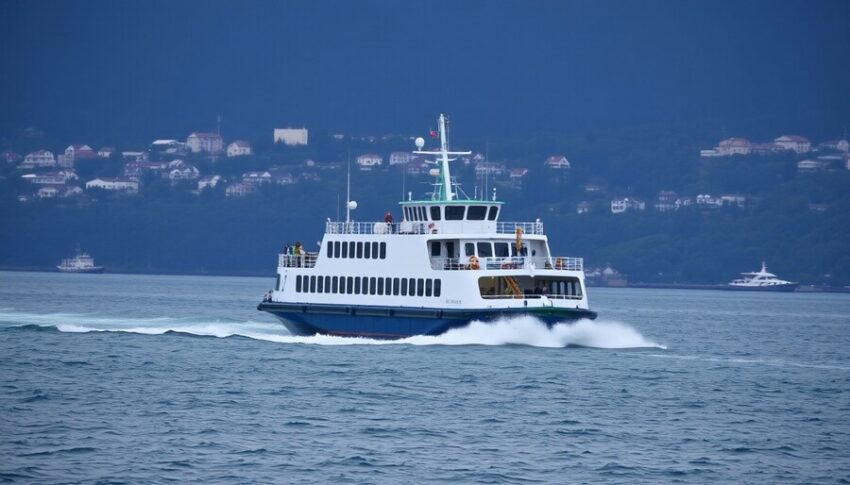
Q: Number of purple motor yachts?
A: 0